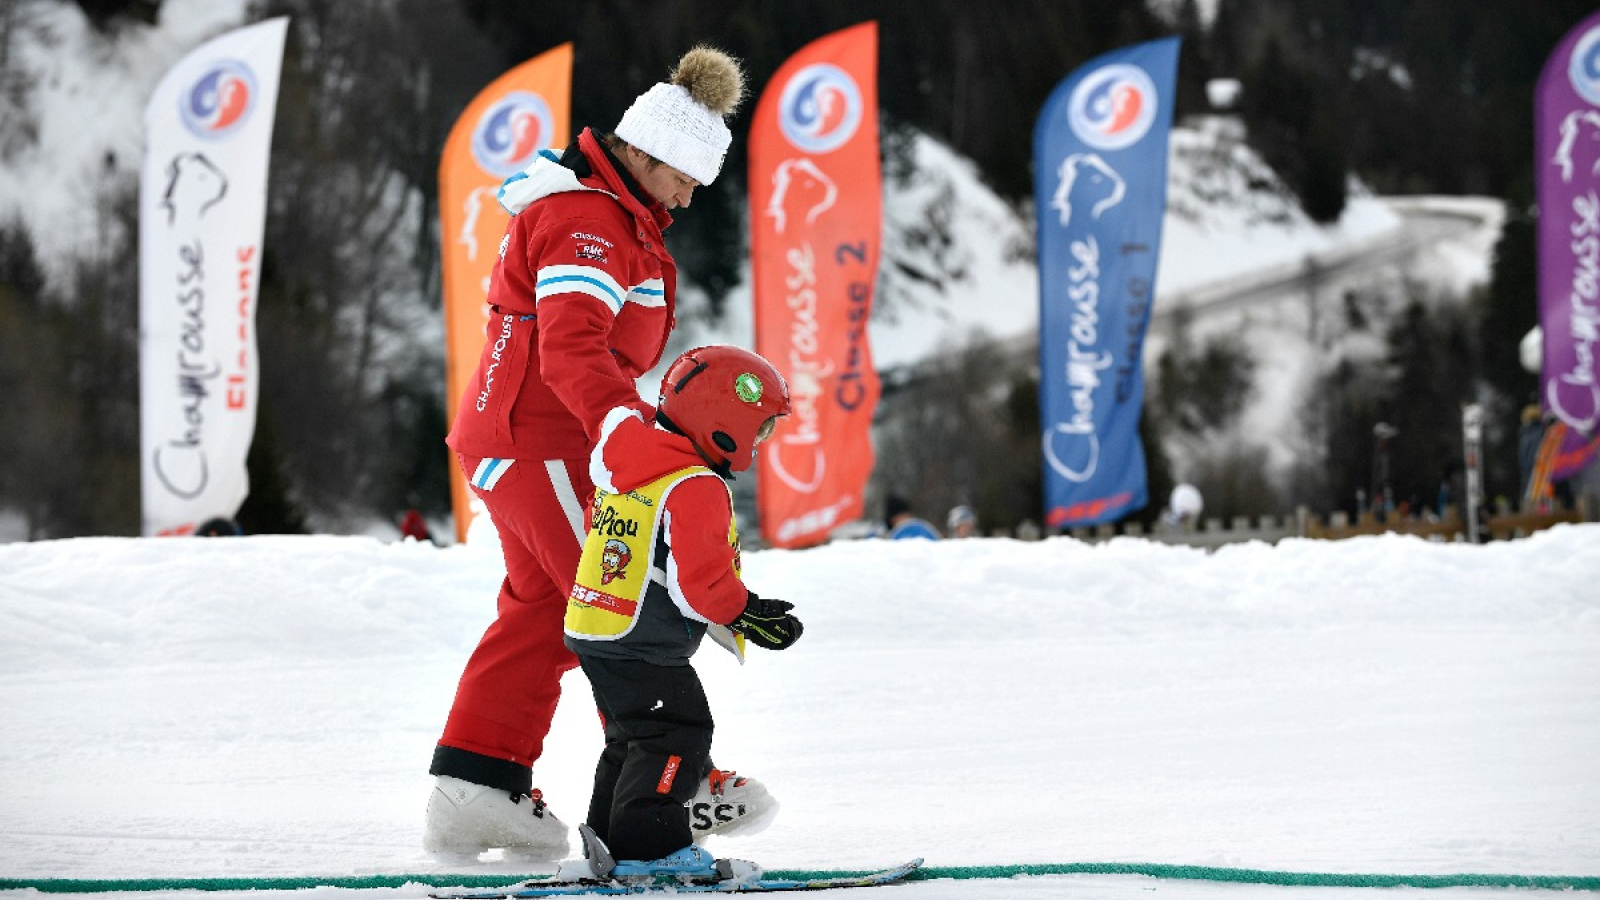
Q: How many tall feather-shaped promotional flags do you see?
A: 5